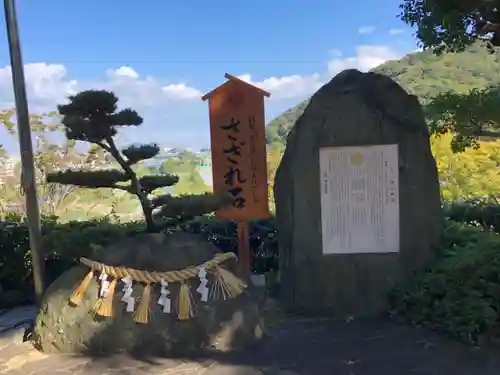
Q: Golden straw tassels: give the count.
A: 5